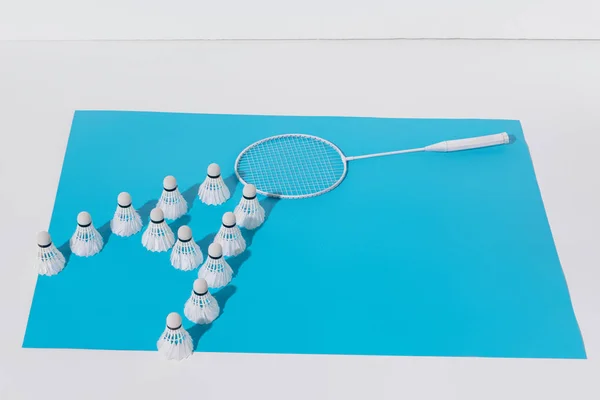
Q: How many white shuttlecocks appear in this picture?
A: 12